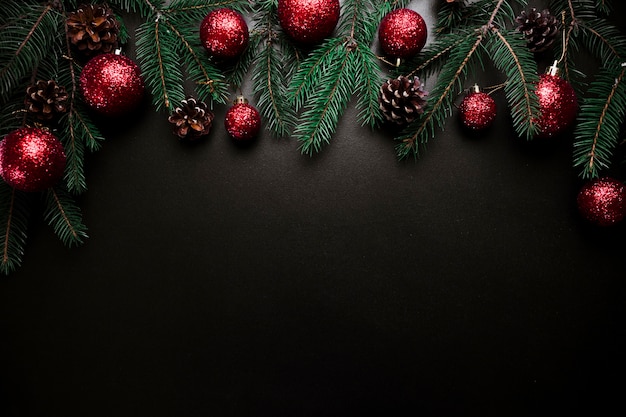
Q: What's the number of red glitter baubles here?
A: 9